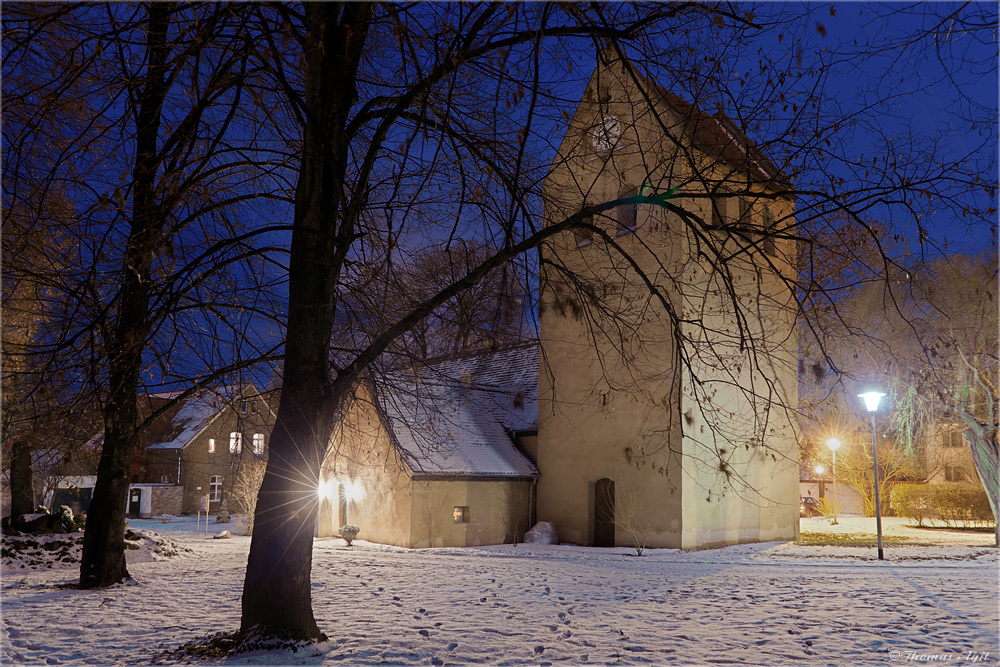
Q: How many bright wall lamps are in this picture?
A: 2